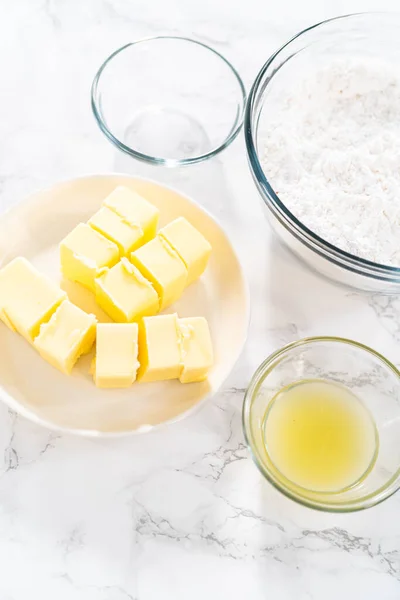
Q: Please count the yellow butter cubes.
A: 11